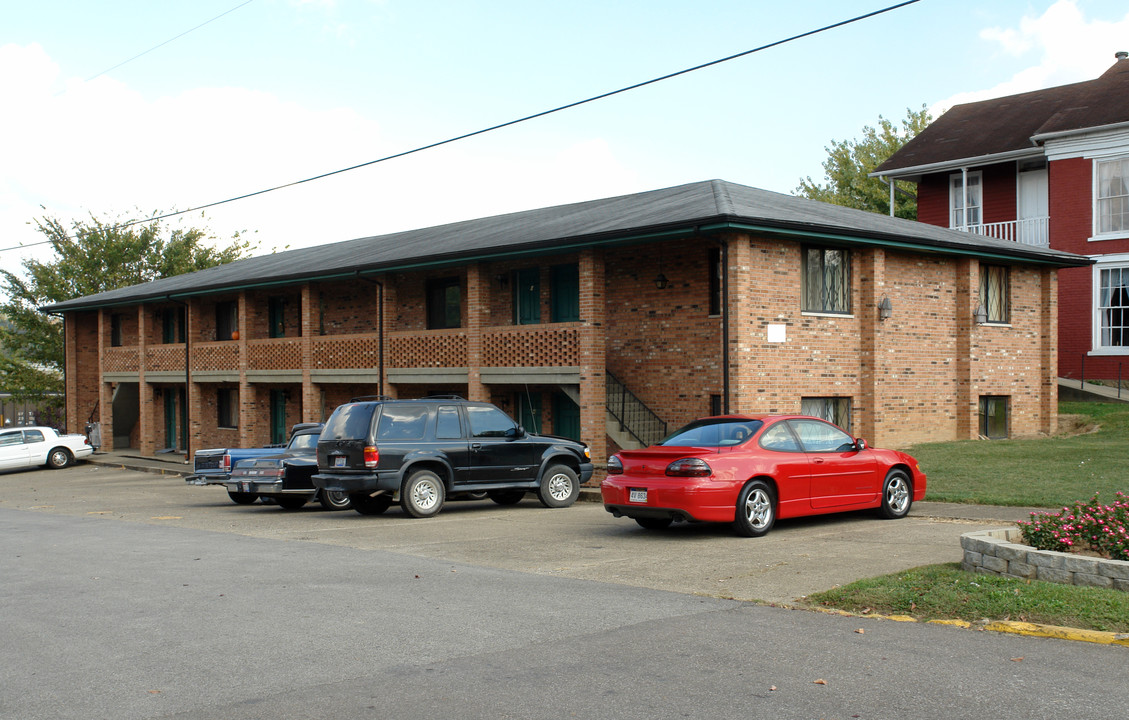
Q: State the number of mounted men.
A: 0